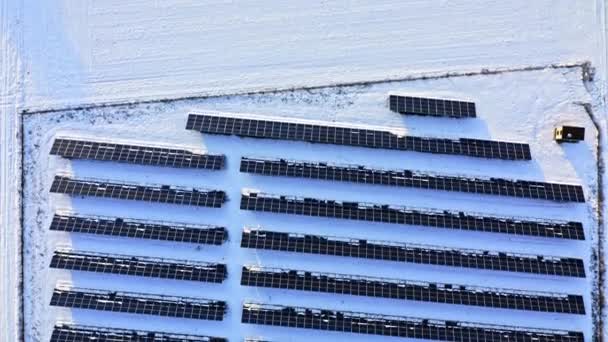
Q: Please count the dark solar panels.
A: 13